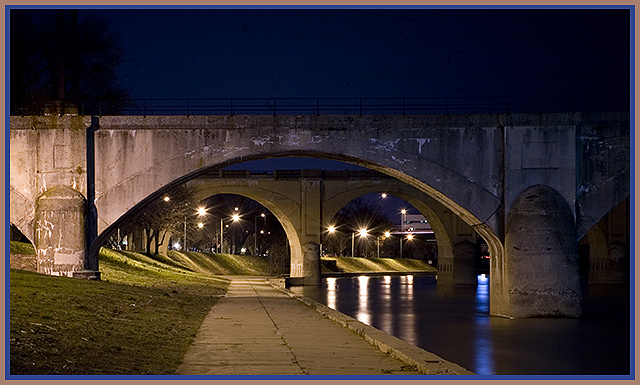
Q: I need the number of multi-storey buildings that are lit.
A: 1